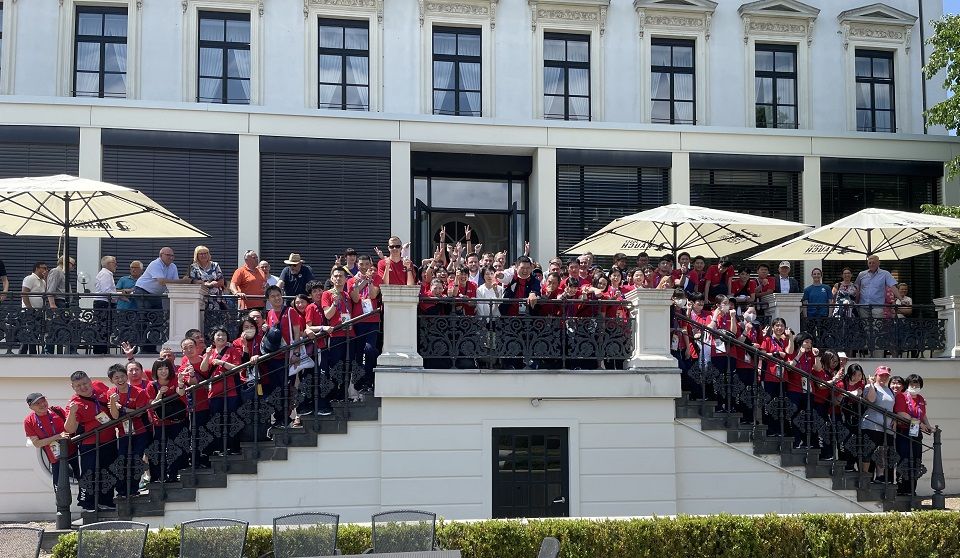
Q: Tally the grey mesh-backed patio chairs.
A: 5